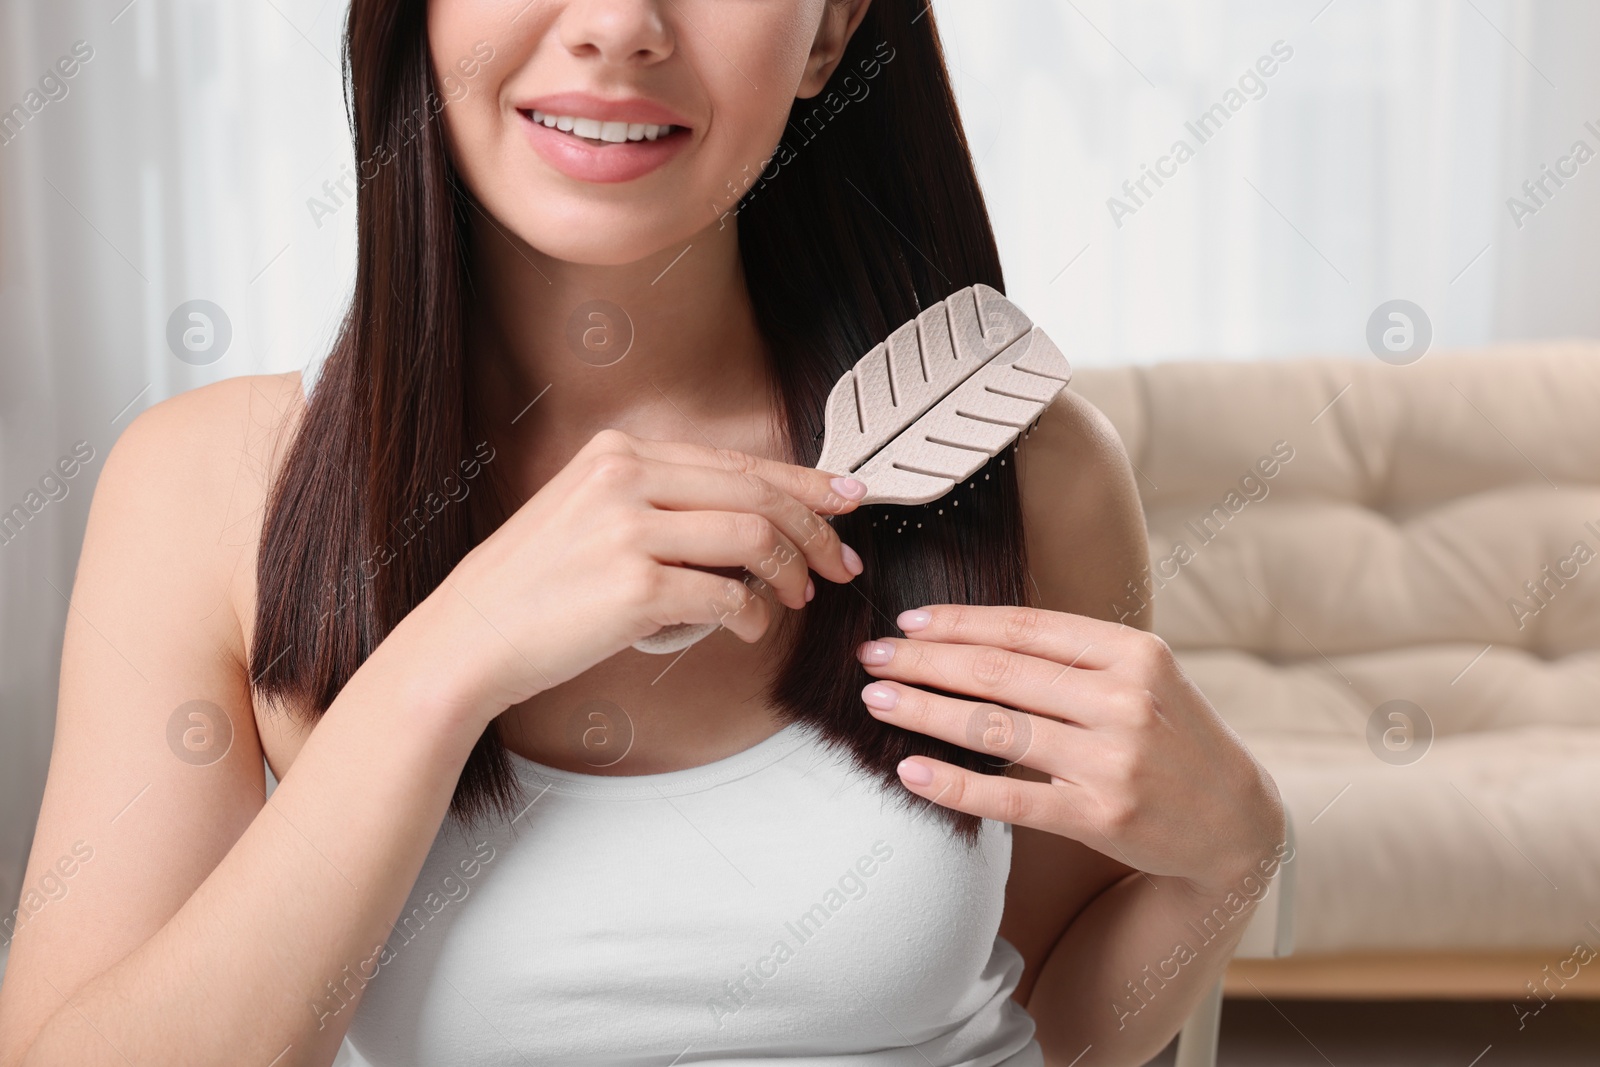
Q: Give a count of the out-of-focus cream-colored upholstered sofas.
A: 1